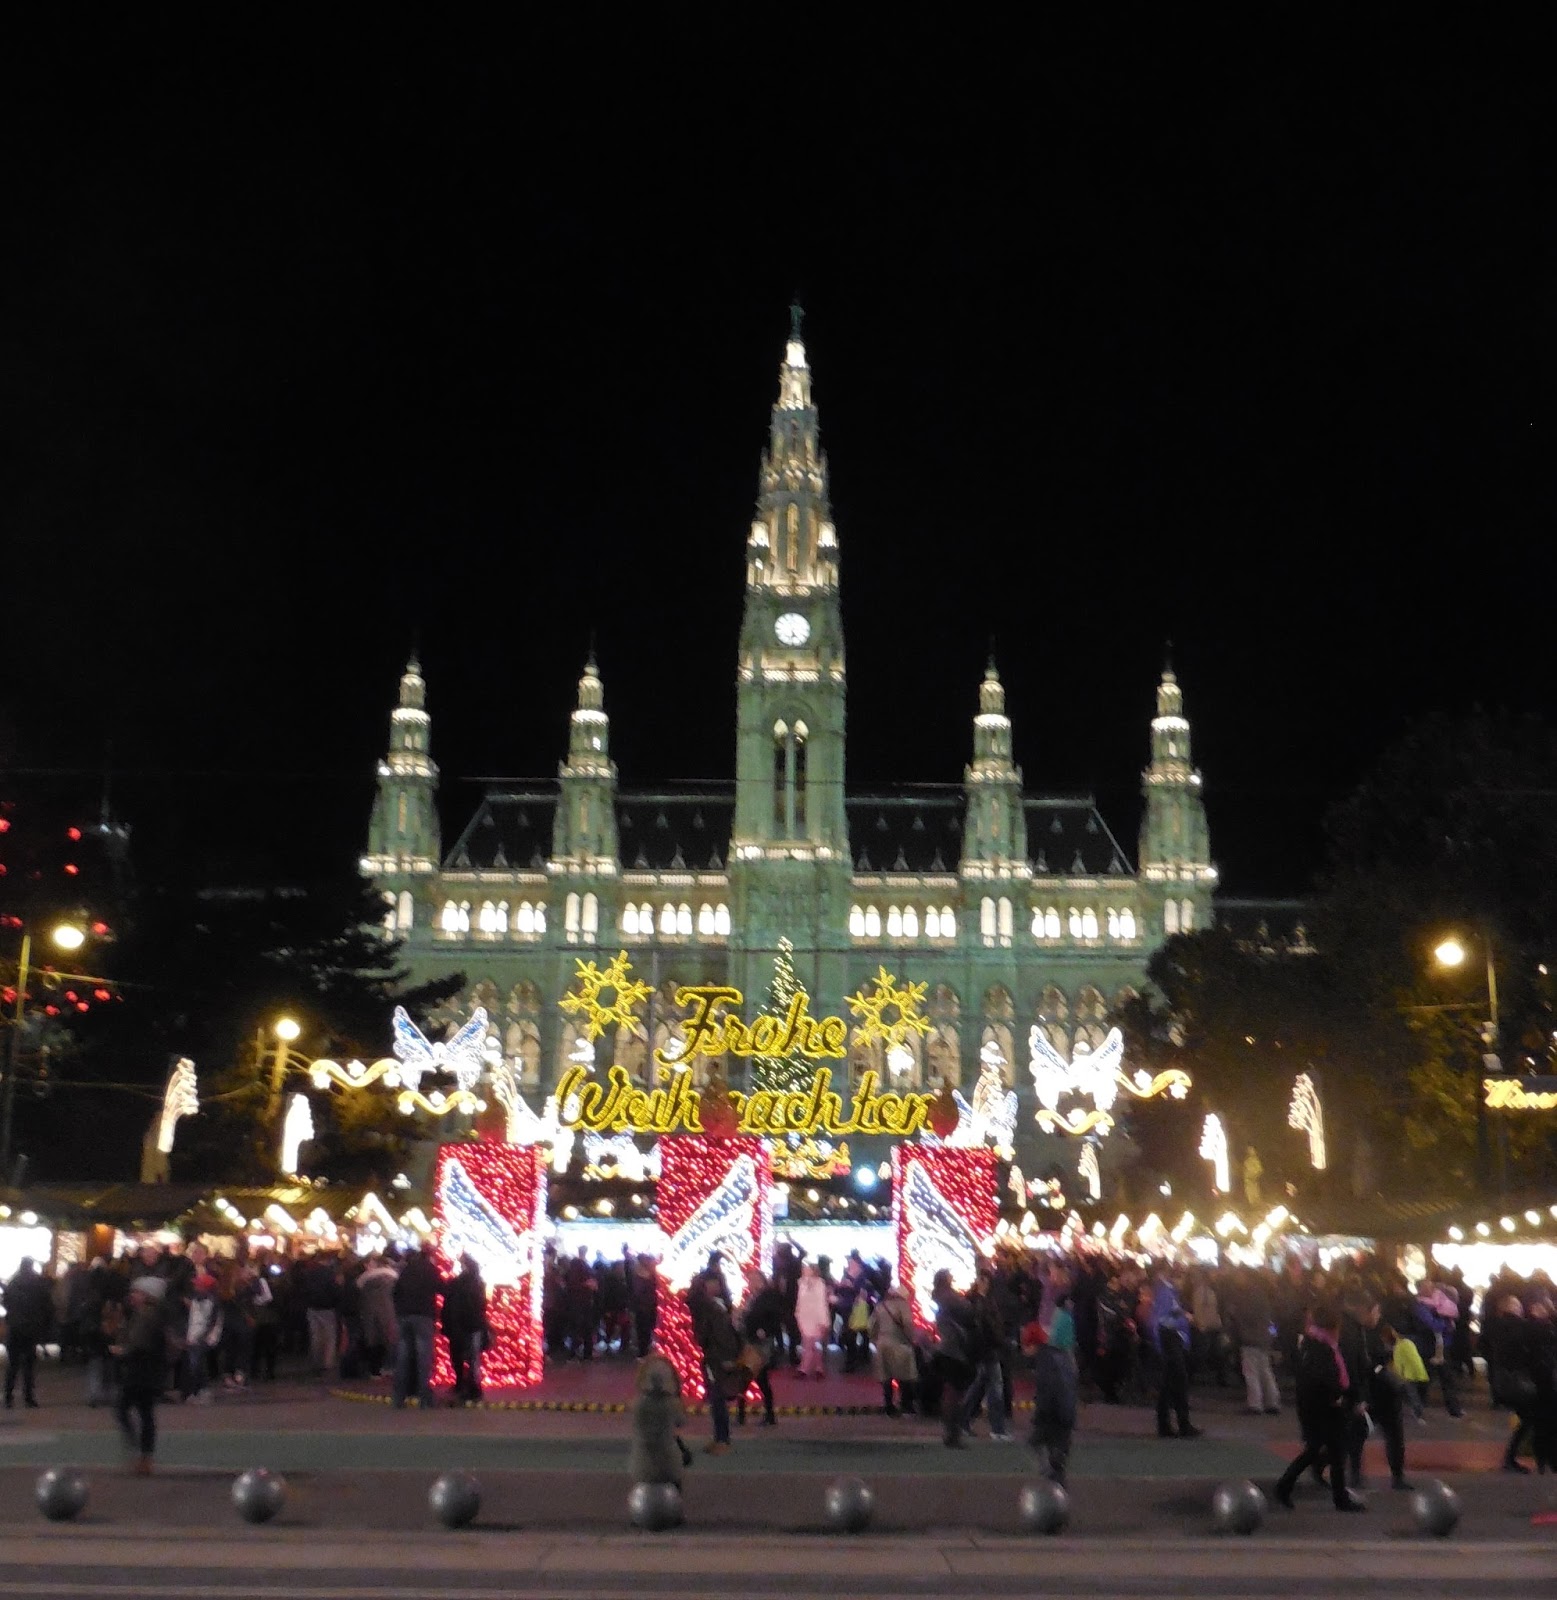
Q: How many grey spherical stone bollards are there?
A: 8